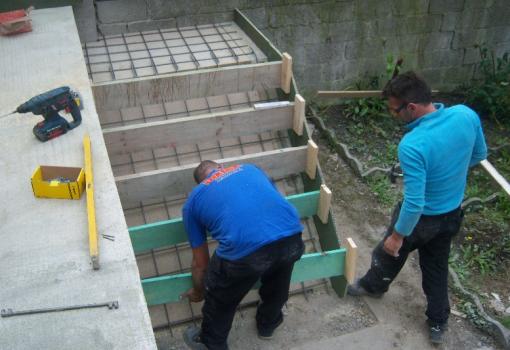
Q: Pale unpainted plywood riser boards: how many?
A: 3